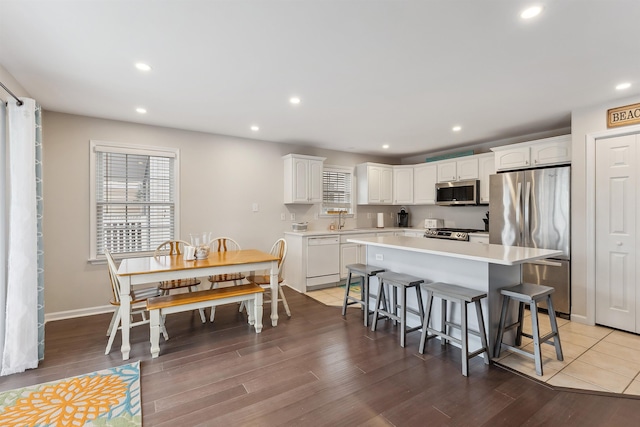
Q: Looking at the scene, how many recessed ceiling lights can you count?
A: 8